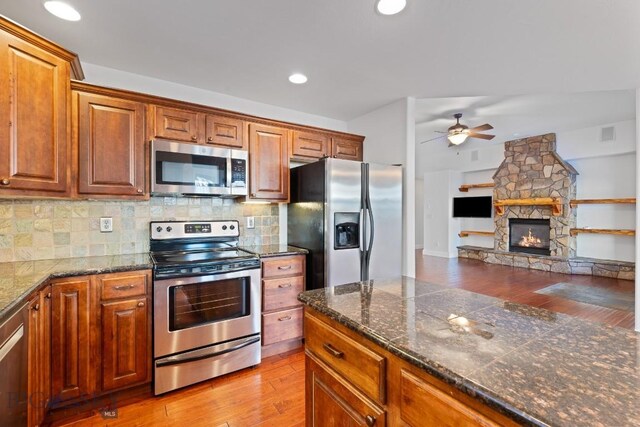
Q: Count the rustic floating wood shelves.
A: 4